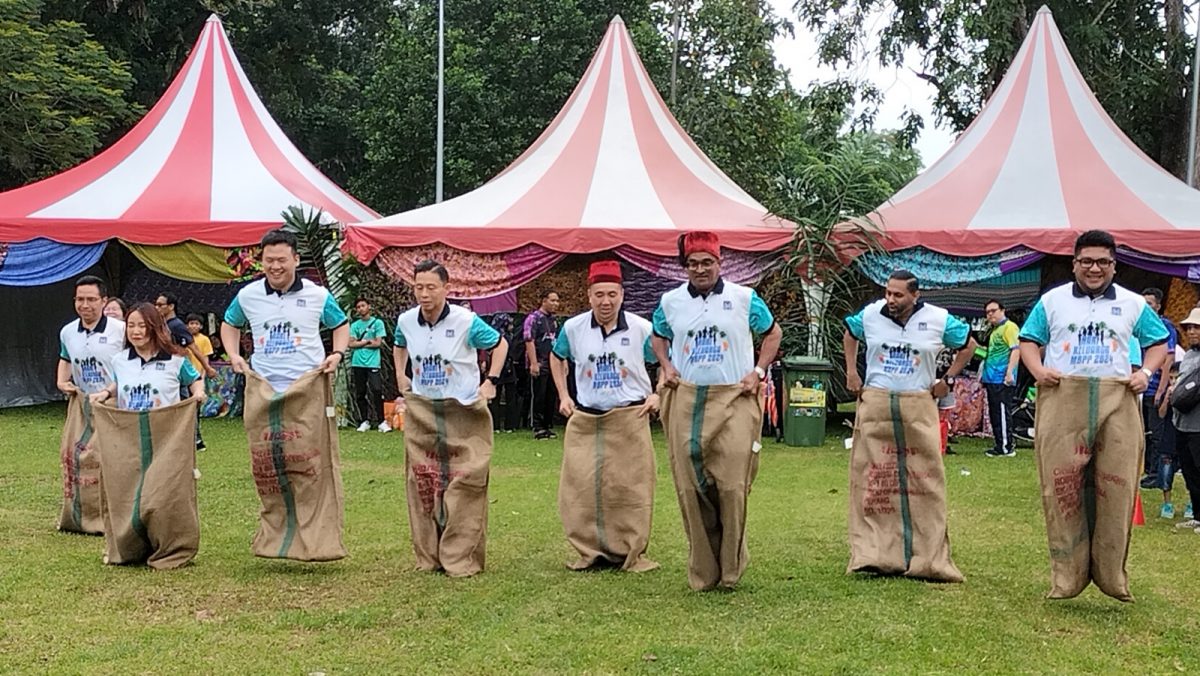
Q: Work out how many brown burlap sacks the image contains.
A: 8